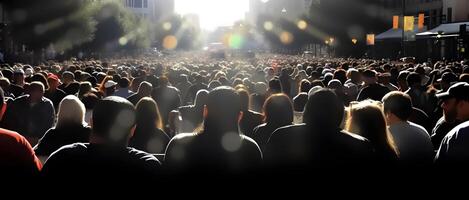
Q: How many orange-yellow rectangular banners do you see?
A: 4